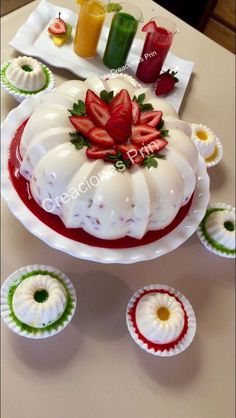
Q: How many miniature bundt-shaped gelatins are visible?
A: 5